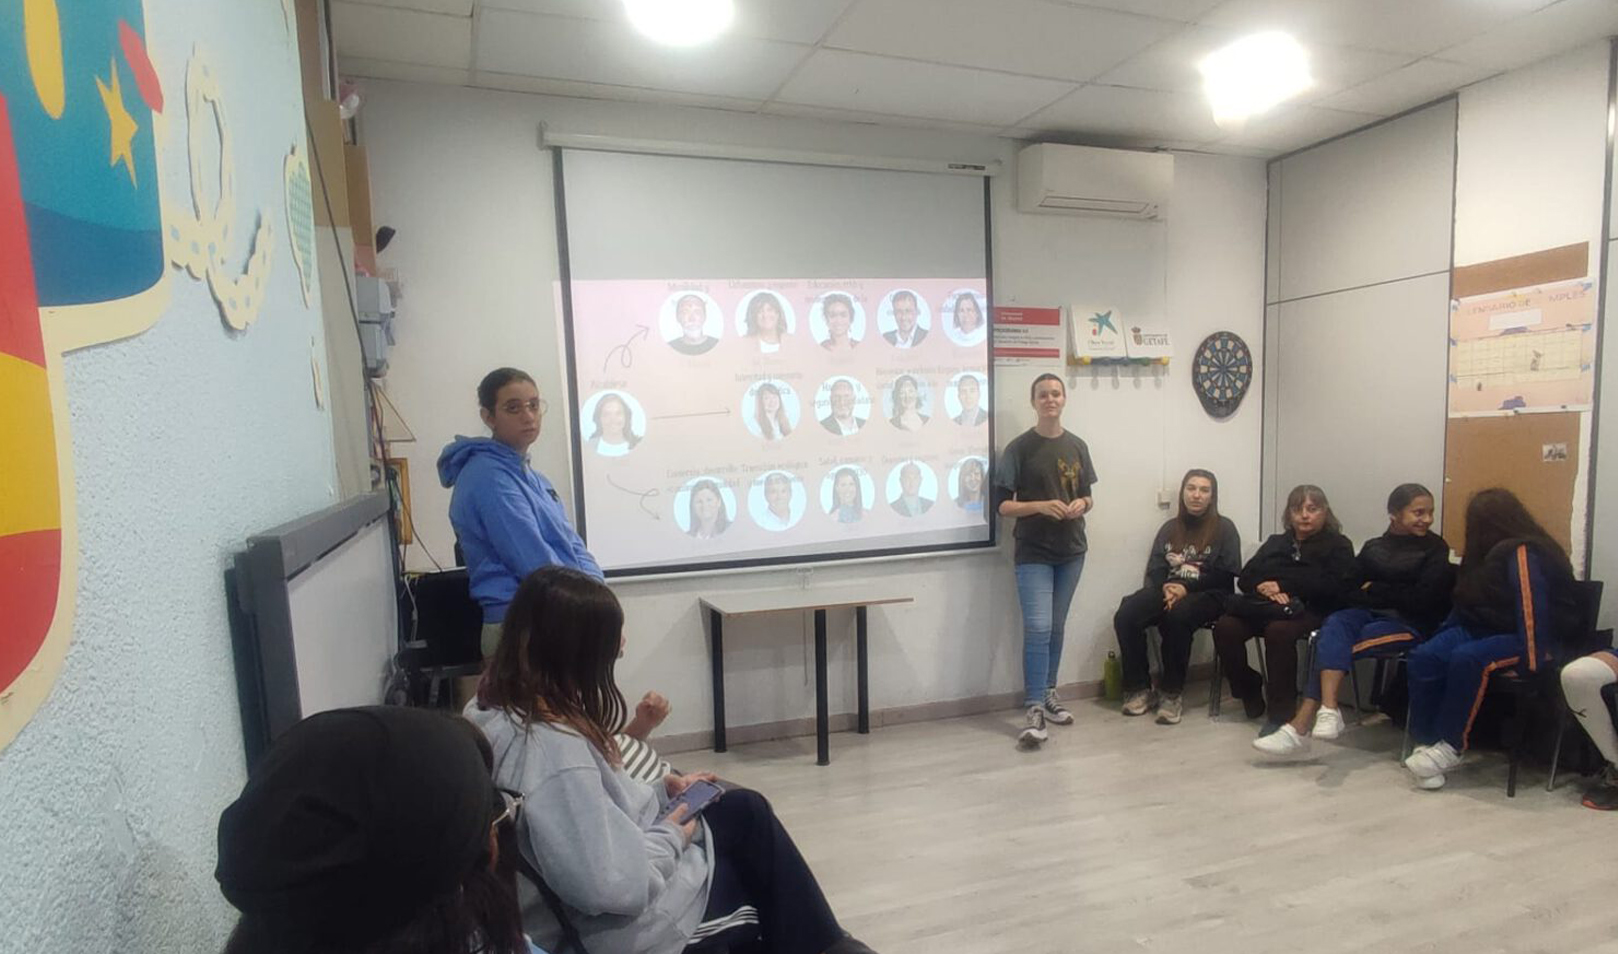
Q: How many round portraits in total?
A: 15